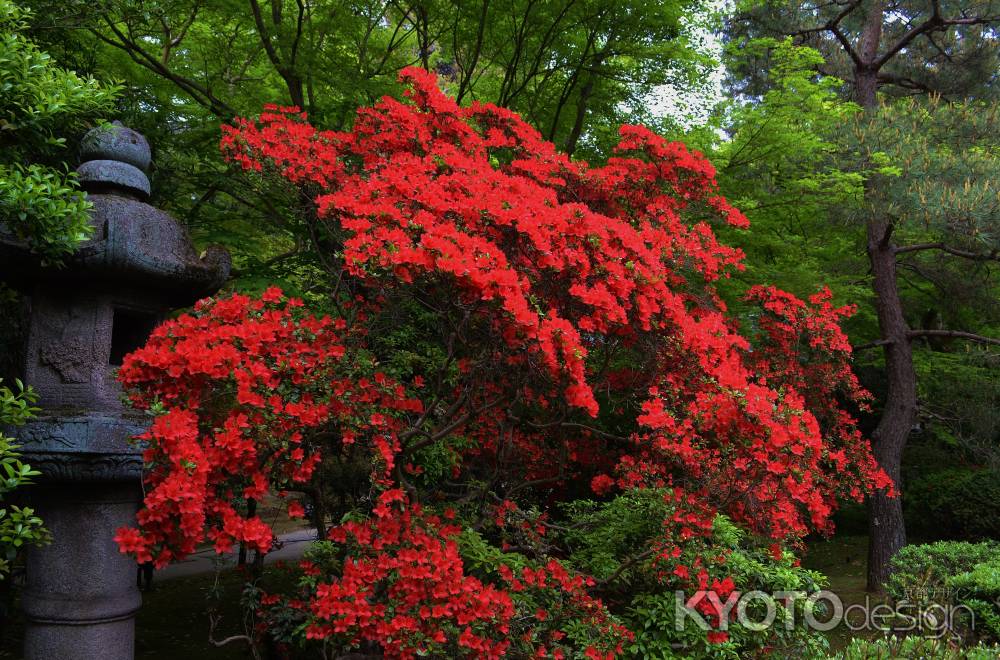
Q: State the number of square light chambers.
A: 1